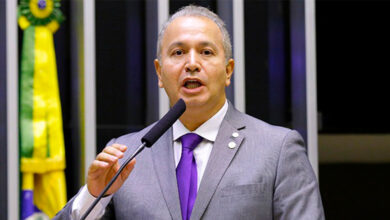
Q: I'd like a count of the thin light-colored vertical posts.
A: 5